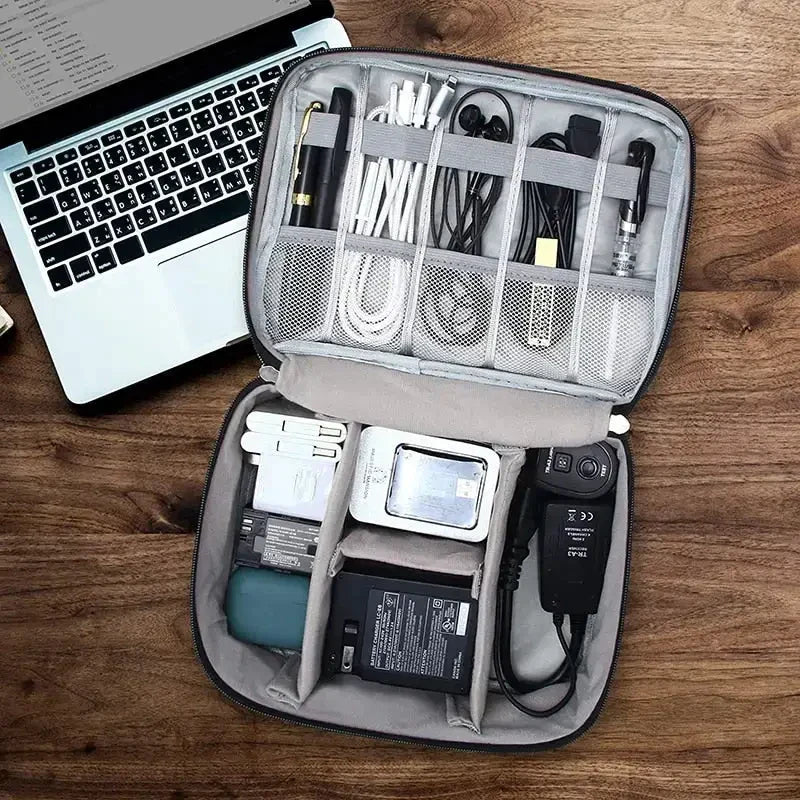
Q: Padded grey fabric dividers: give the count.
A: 3